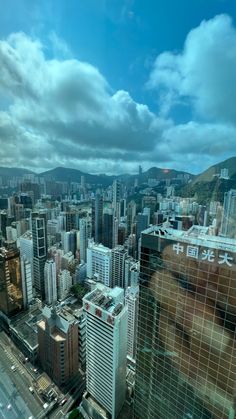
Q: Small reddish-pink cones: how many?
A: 0